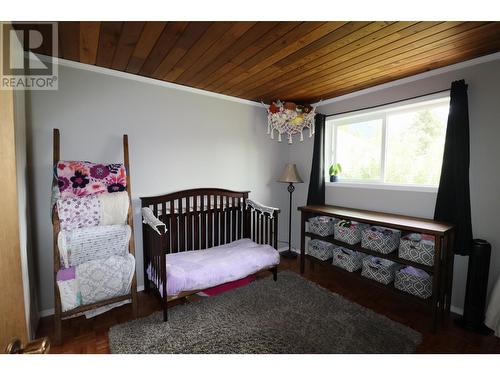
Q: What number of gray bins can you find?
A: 8